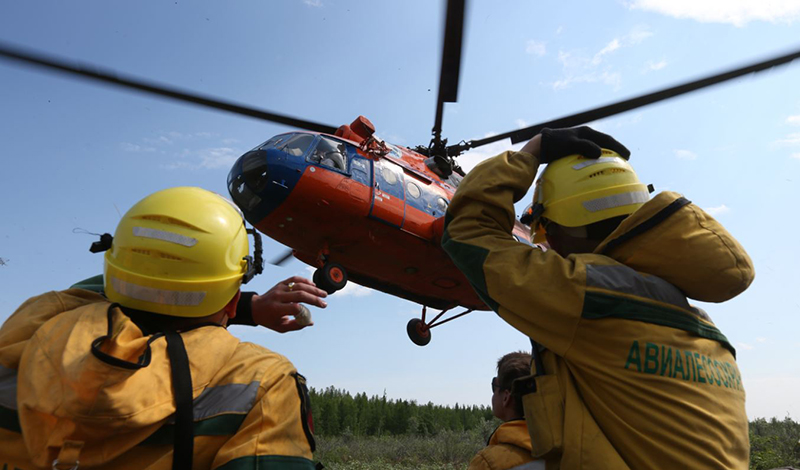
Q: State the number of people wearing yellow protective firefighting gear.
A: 3